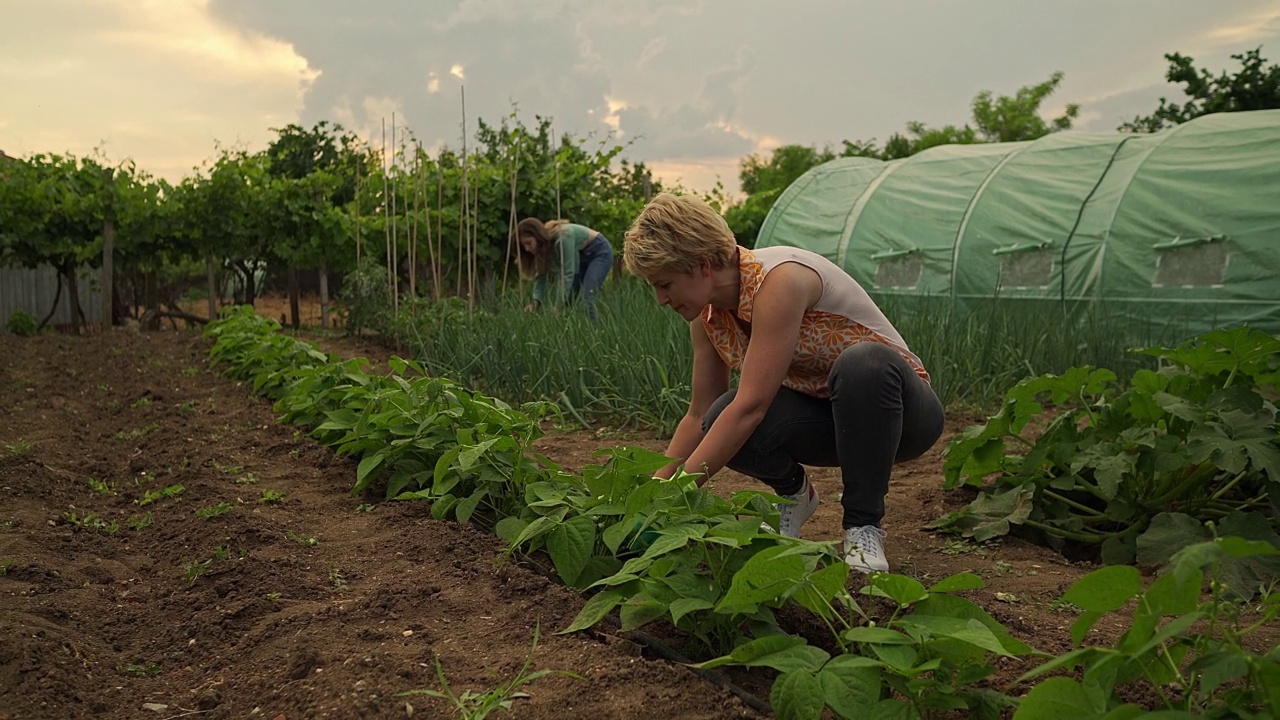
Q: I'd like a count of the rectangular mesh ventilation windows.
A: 3